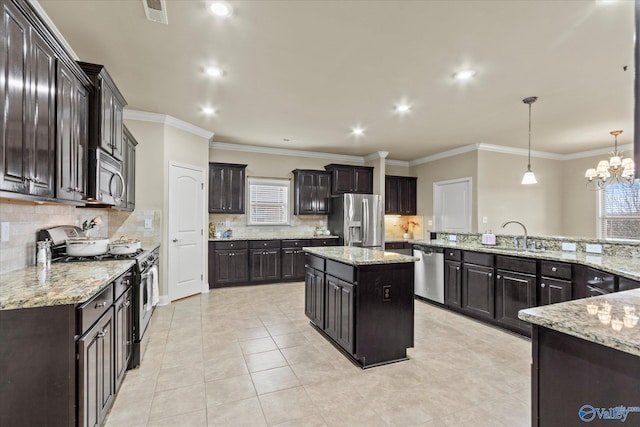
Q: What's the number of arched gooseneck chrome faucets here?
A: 1